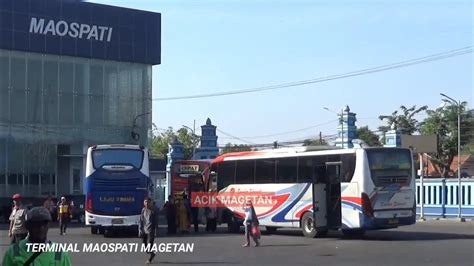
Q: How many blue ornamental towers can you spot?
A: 4